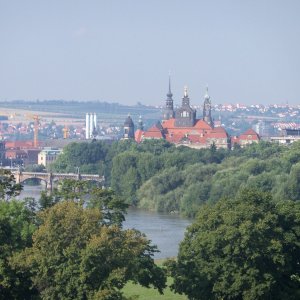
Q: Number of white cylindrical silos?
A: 3